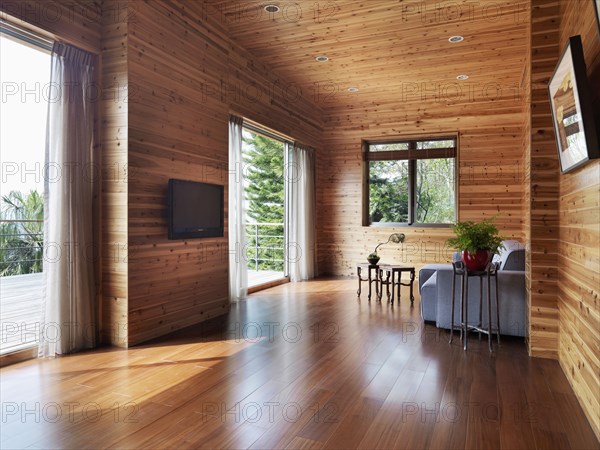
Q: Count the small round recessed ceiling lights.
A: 5